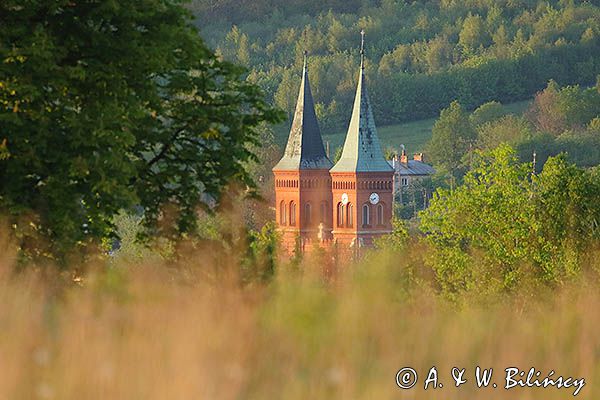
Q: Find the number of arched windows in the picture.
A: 8